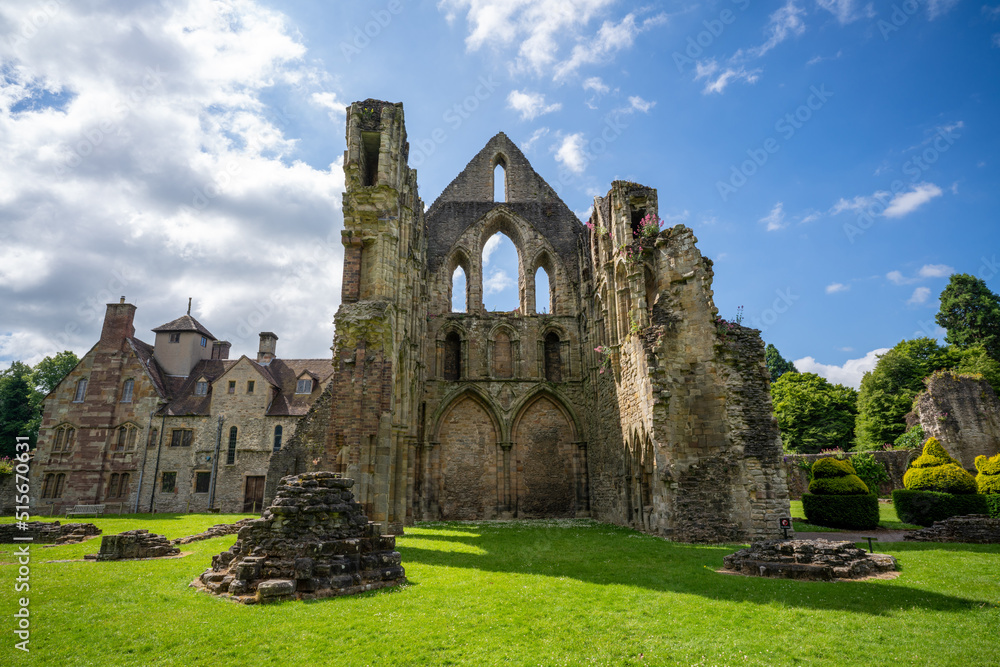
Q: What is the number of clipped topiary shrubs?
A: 3